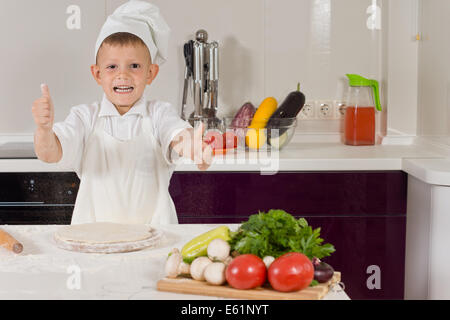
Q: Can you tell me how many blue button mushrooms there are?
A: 0